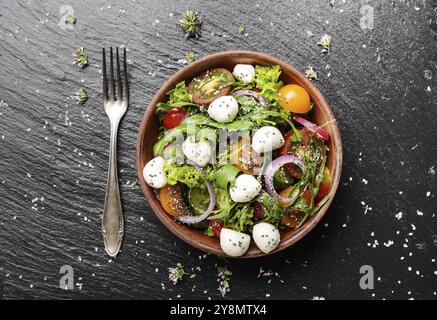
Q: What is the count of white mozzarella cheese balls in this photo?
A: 8